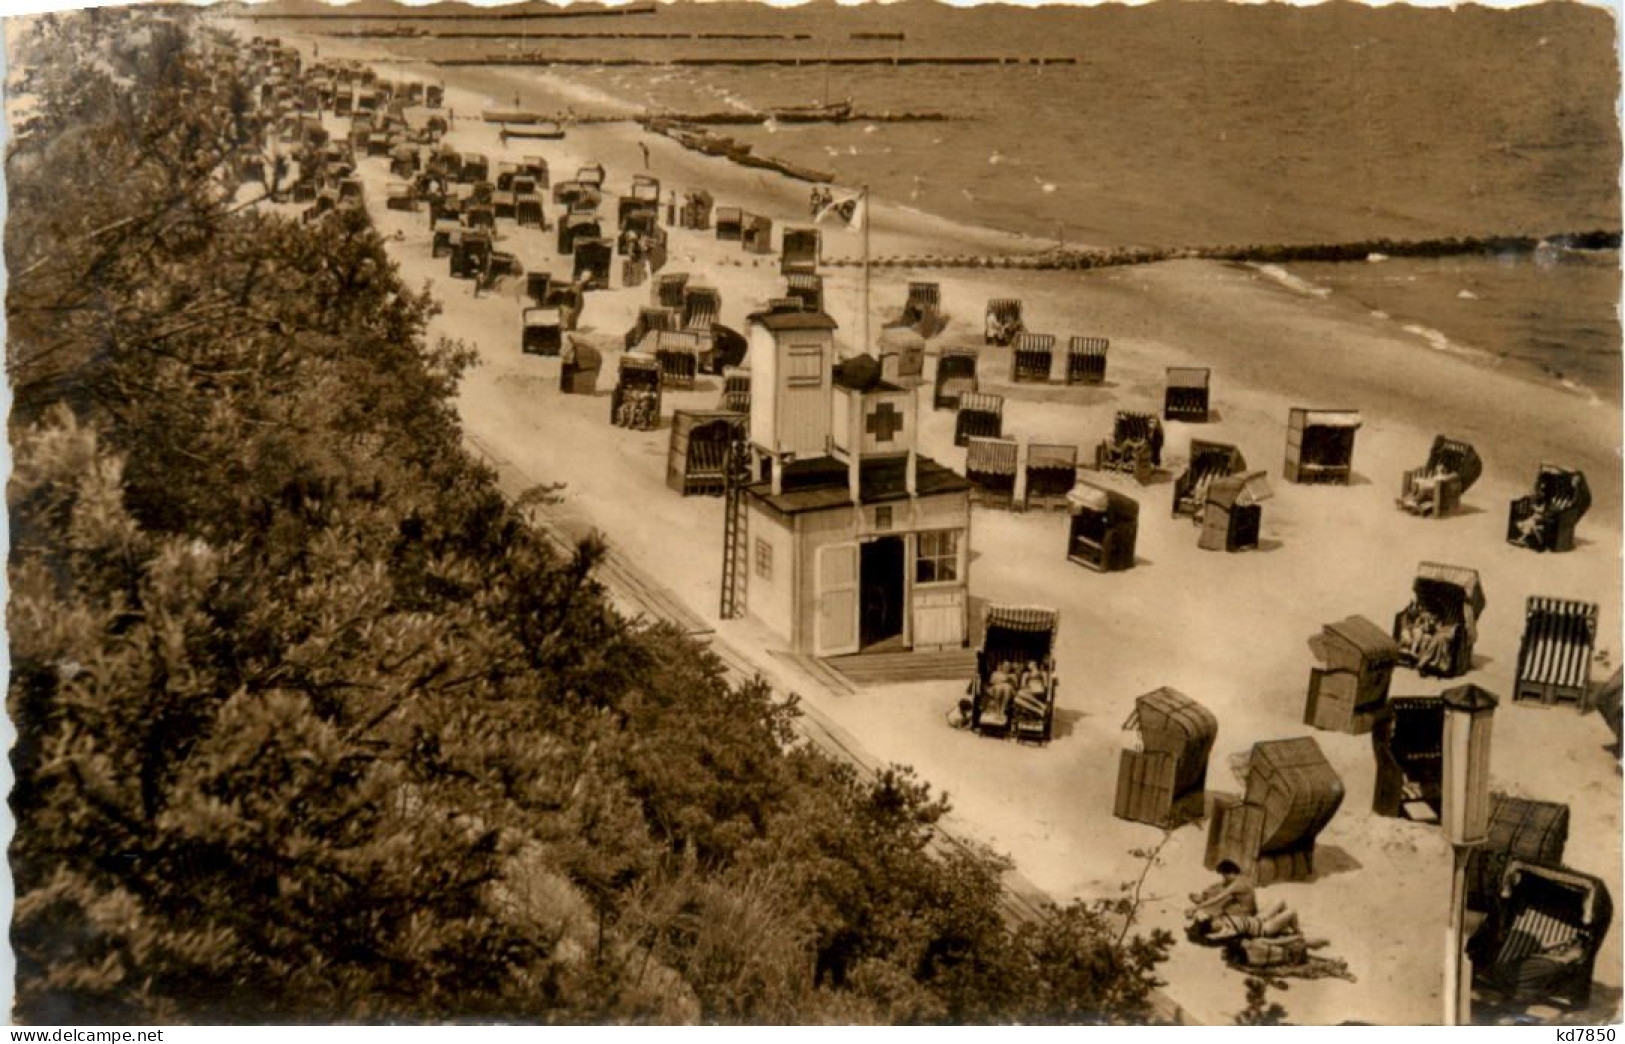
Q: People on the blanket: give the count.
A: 3